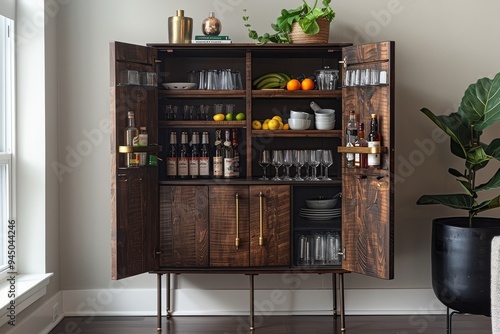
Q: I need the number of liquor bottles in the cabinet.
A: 12